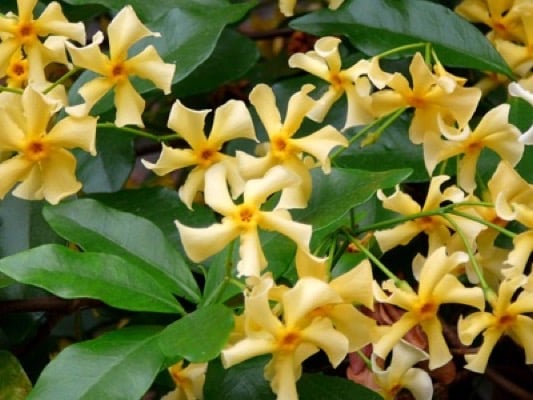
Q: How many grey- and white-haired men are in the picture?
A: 0